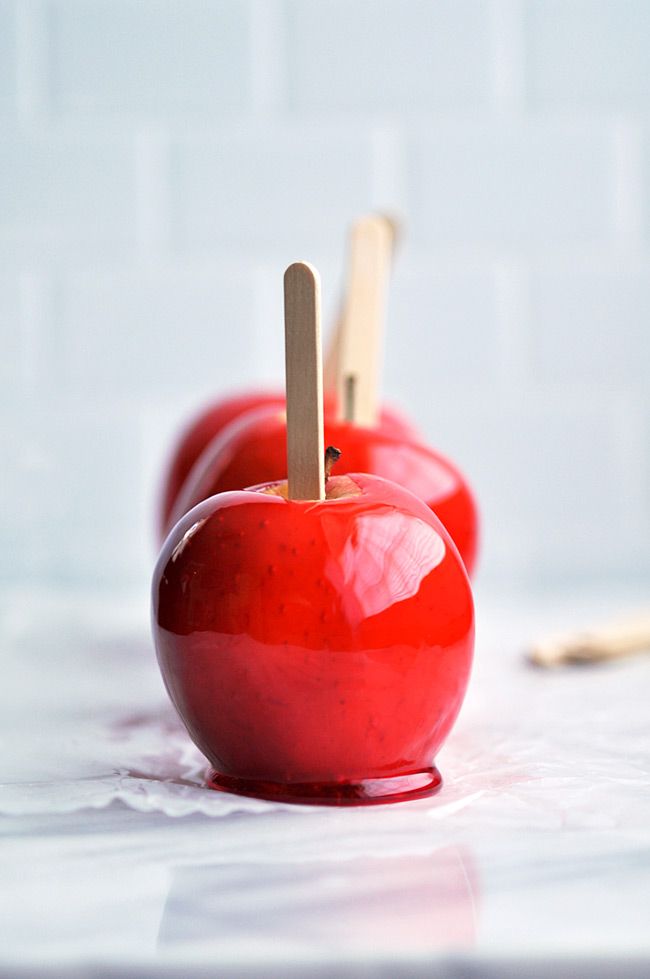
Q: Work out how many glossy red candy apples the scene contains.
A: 3